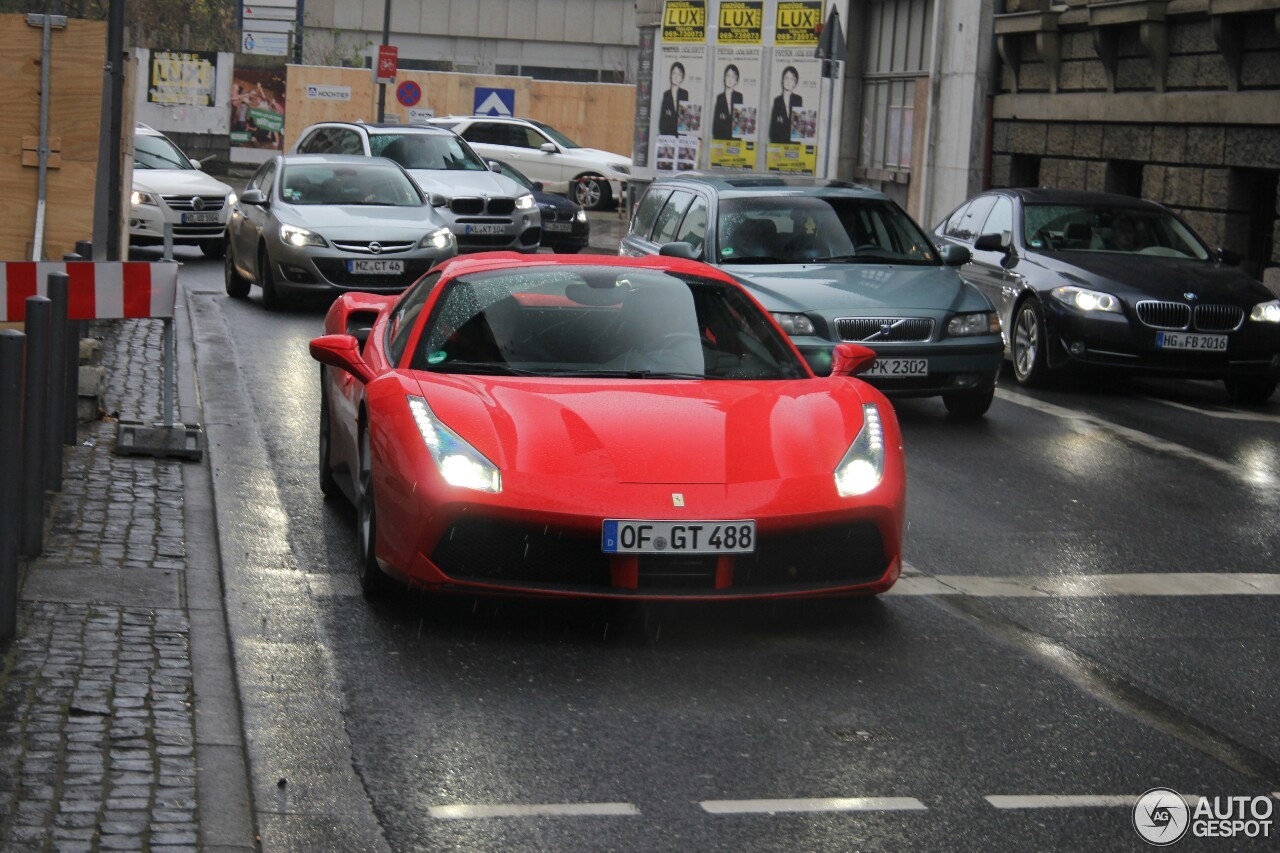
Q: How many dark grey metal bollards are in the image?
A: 5